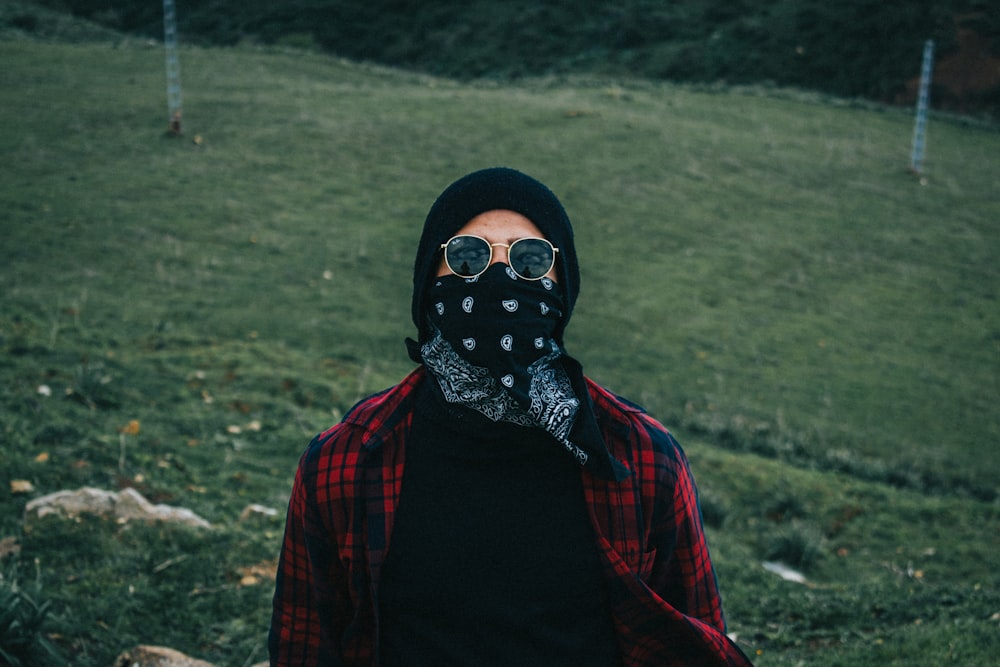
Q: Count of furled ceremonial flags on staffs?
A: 0